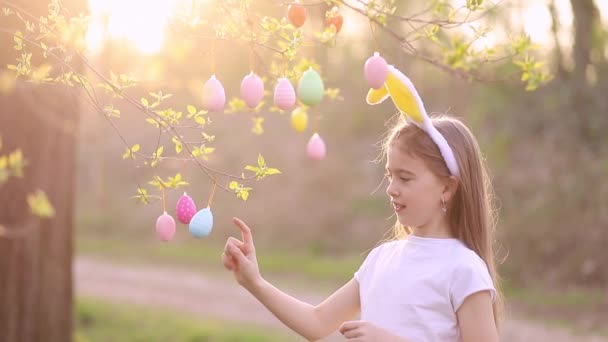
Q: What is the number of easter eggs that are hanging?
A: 12